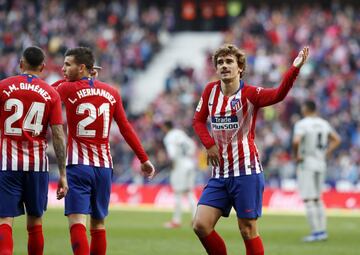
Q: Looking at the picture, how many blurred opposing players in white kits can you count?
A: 2